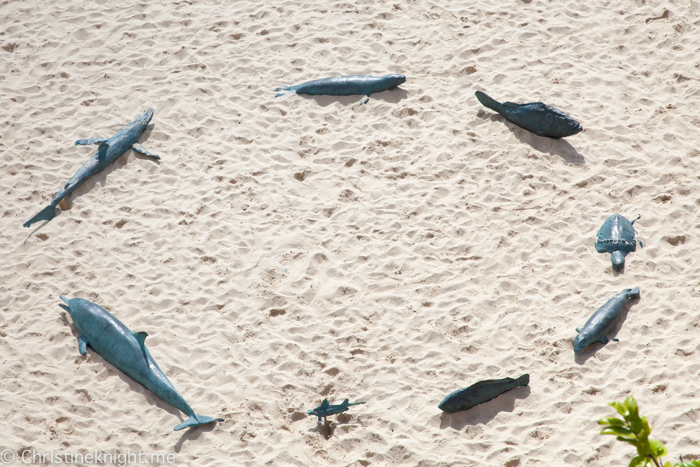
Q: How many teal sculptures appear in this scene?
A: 8